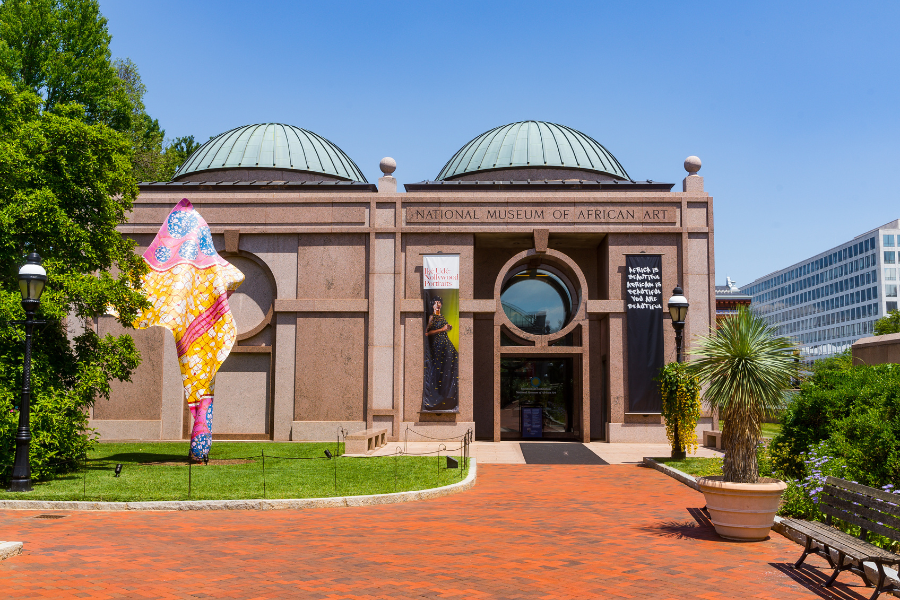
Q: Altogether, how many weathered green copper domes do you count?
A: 2